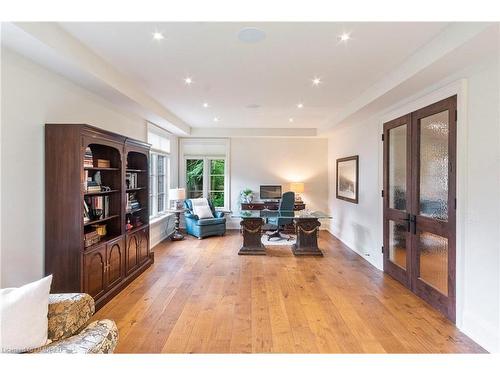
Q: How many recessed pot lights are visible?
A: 8